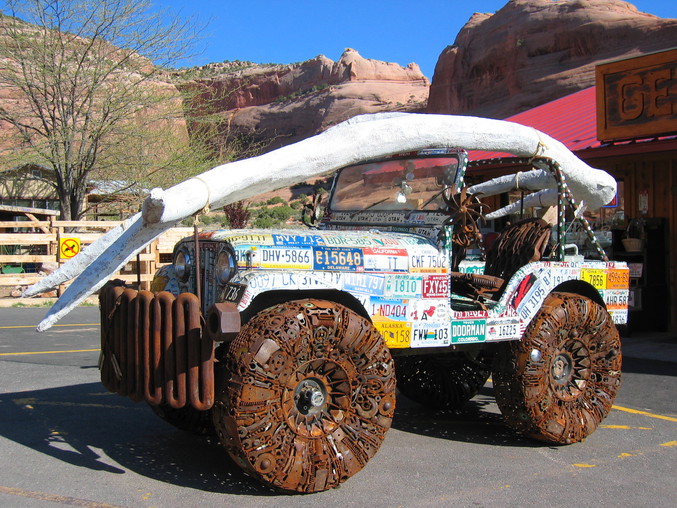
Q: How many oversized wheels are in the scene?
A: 4